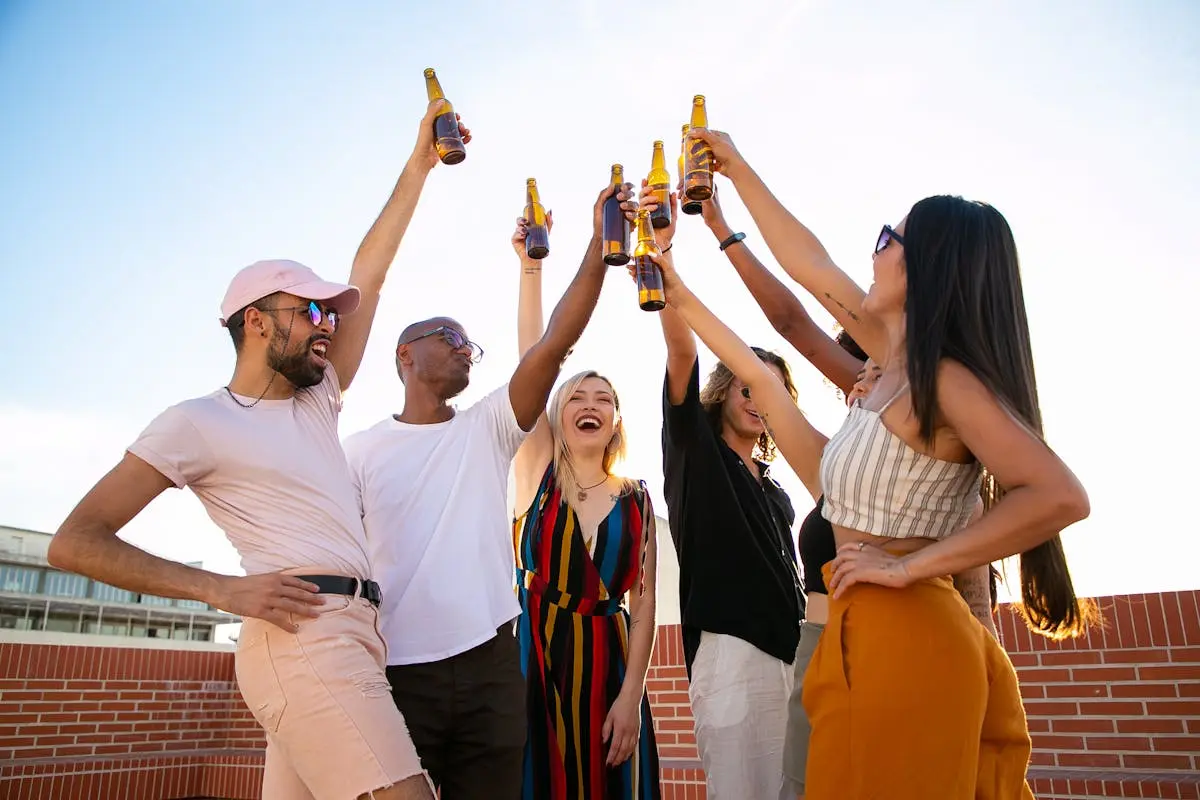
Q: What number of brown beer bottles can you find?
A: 7